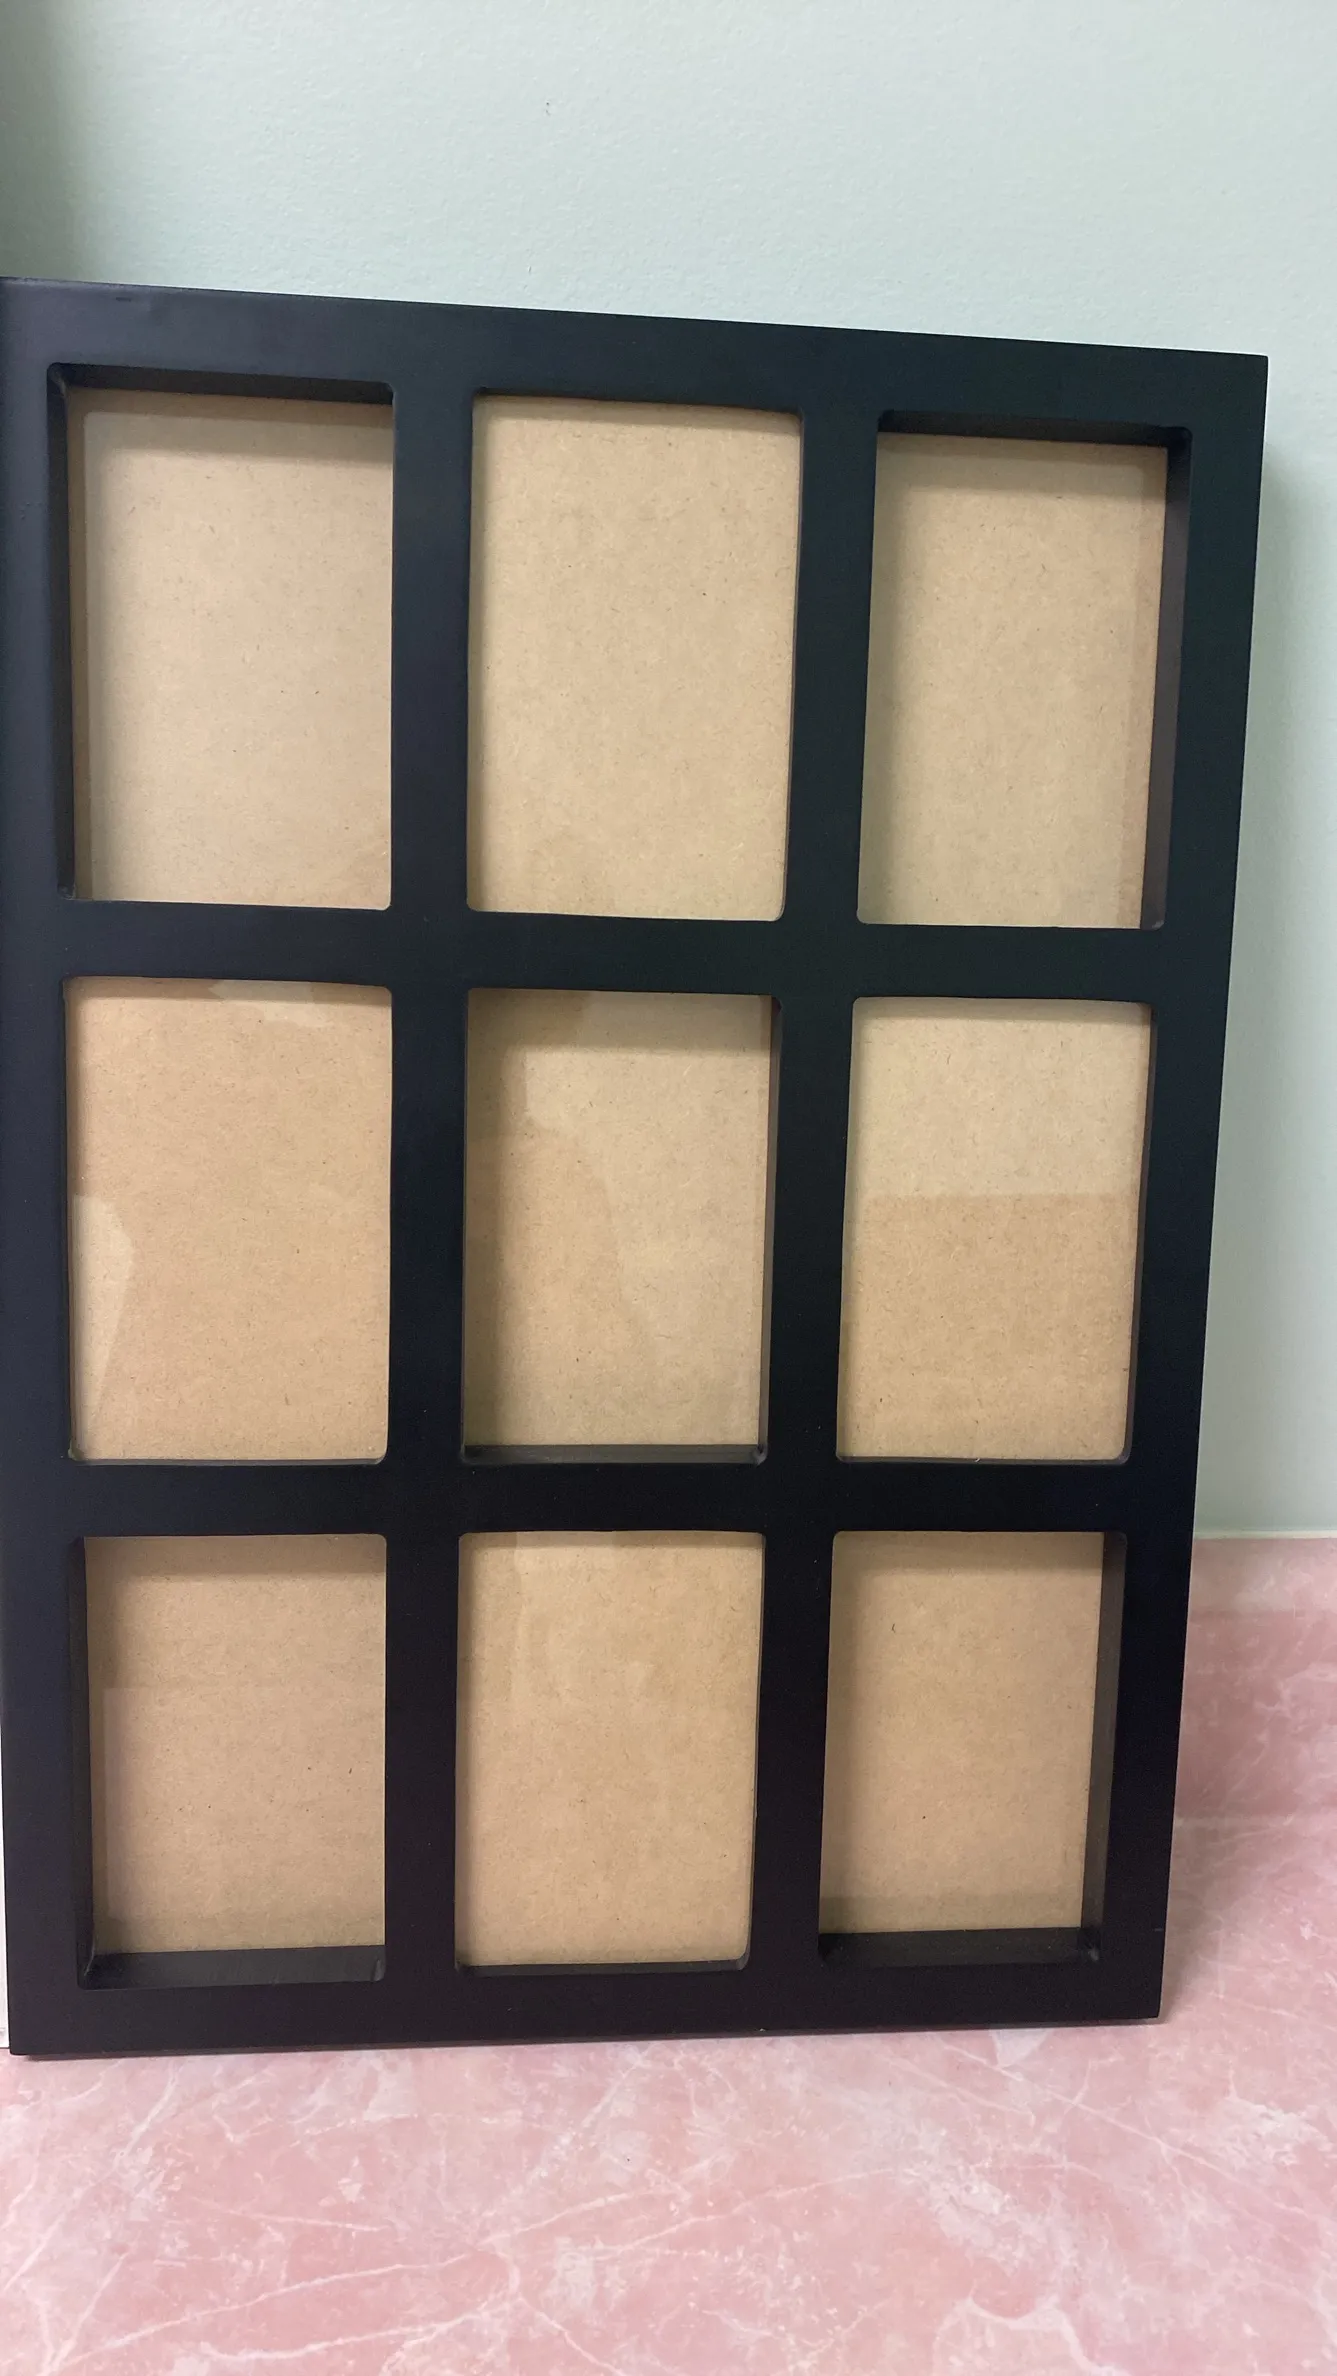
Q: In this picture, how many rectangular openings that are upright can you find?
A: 9